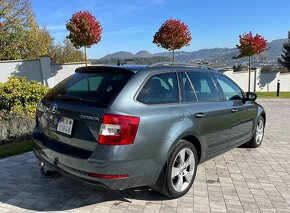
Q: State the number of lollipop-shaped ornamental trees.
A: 3